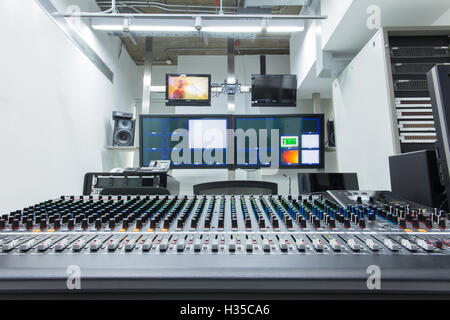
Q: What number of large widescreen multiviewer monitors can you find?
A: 2